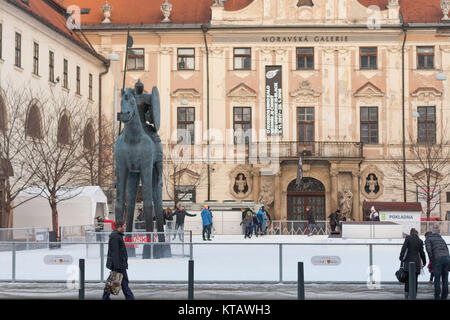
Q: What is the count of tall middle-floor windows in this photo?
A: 5